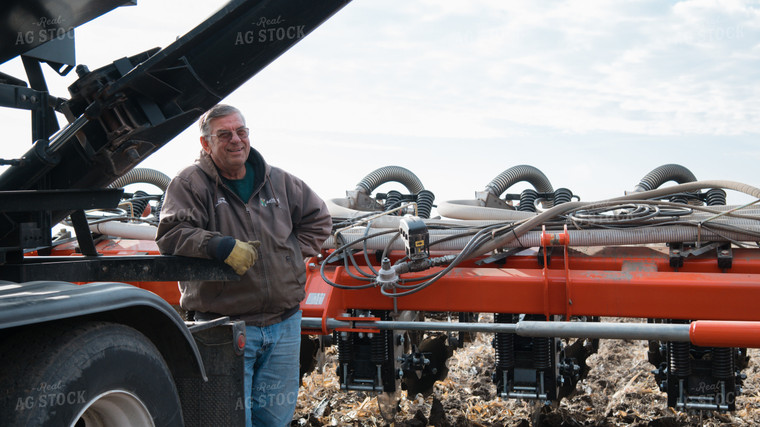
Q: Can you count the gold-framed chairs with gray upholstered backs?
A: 0